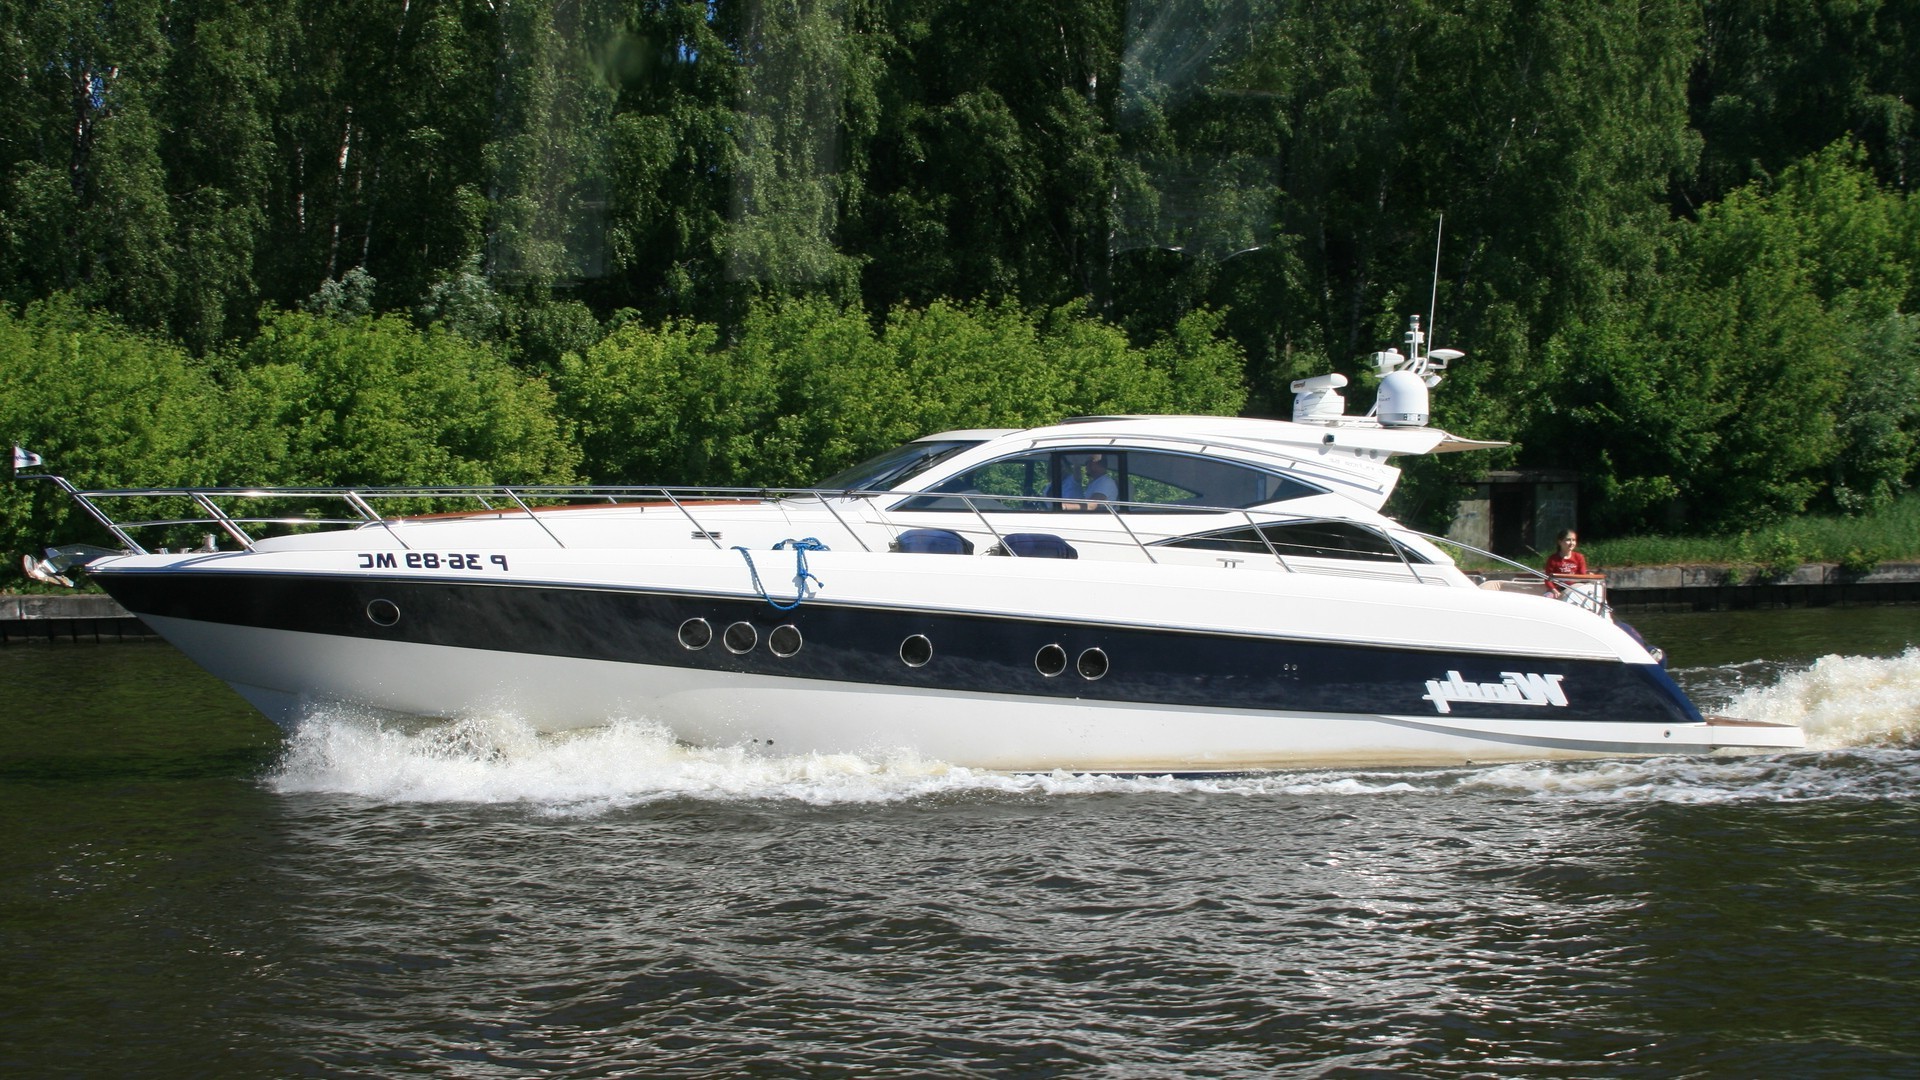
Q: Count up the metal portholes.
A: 7